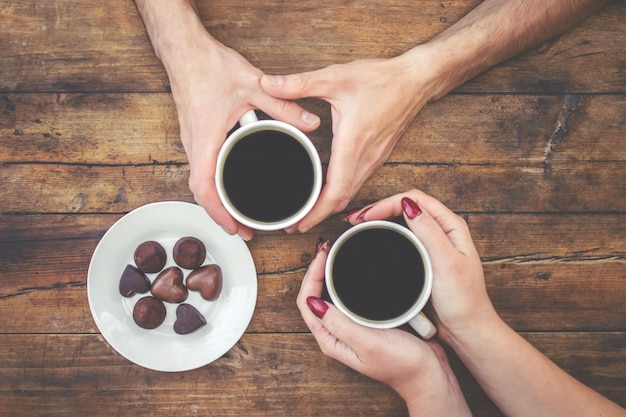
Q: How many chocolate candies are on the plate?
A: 7